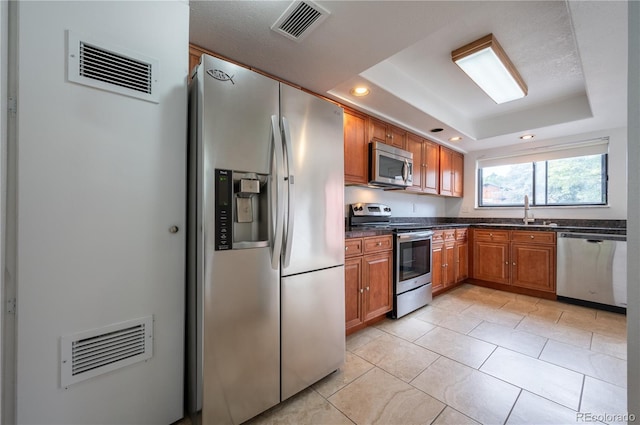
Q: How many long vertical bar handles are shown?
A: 2